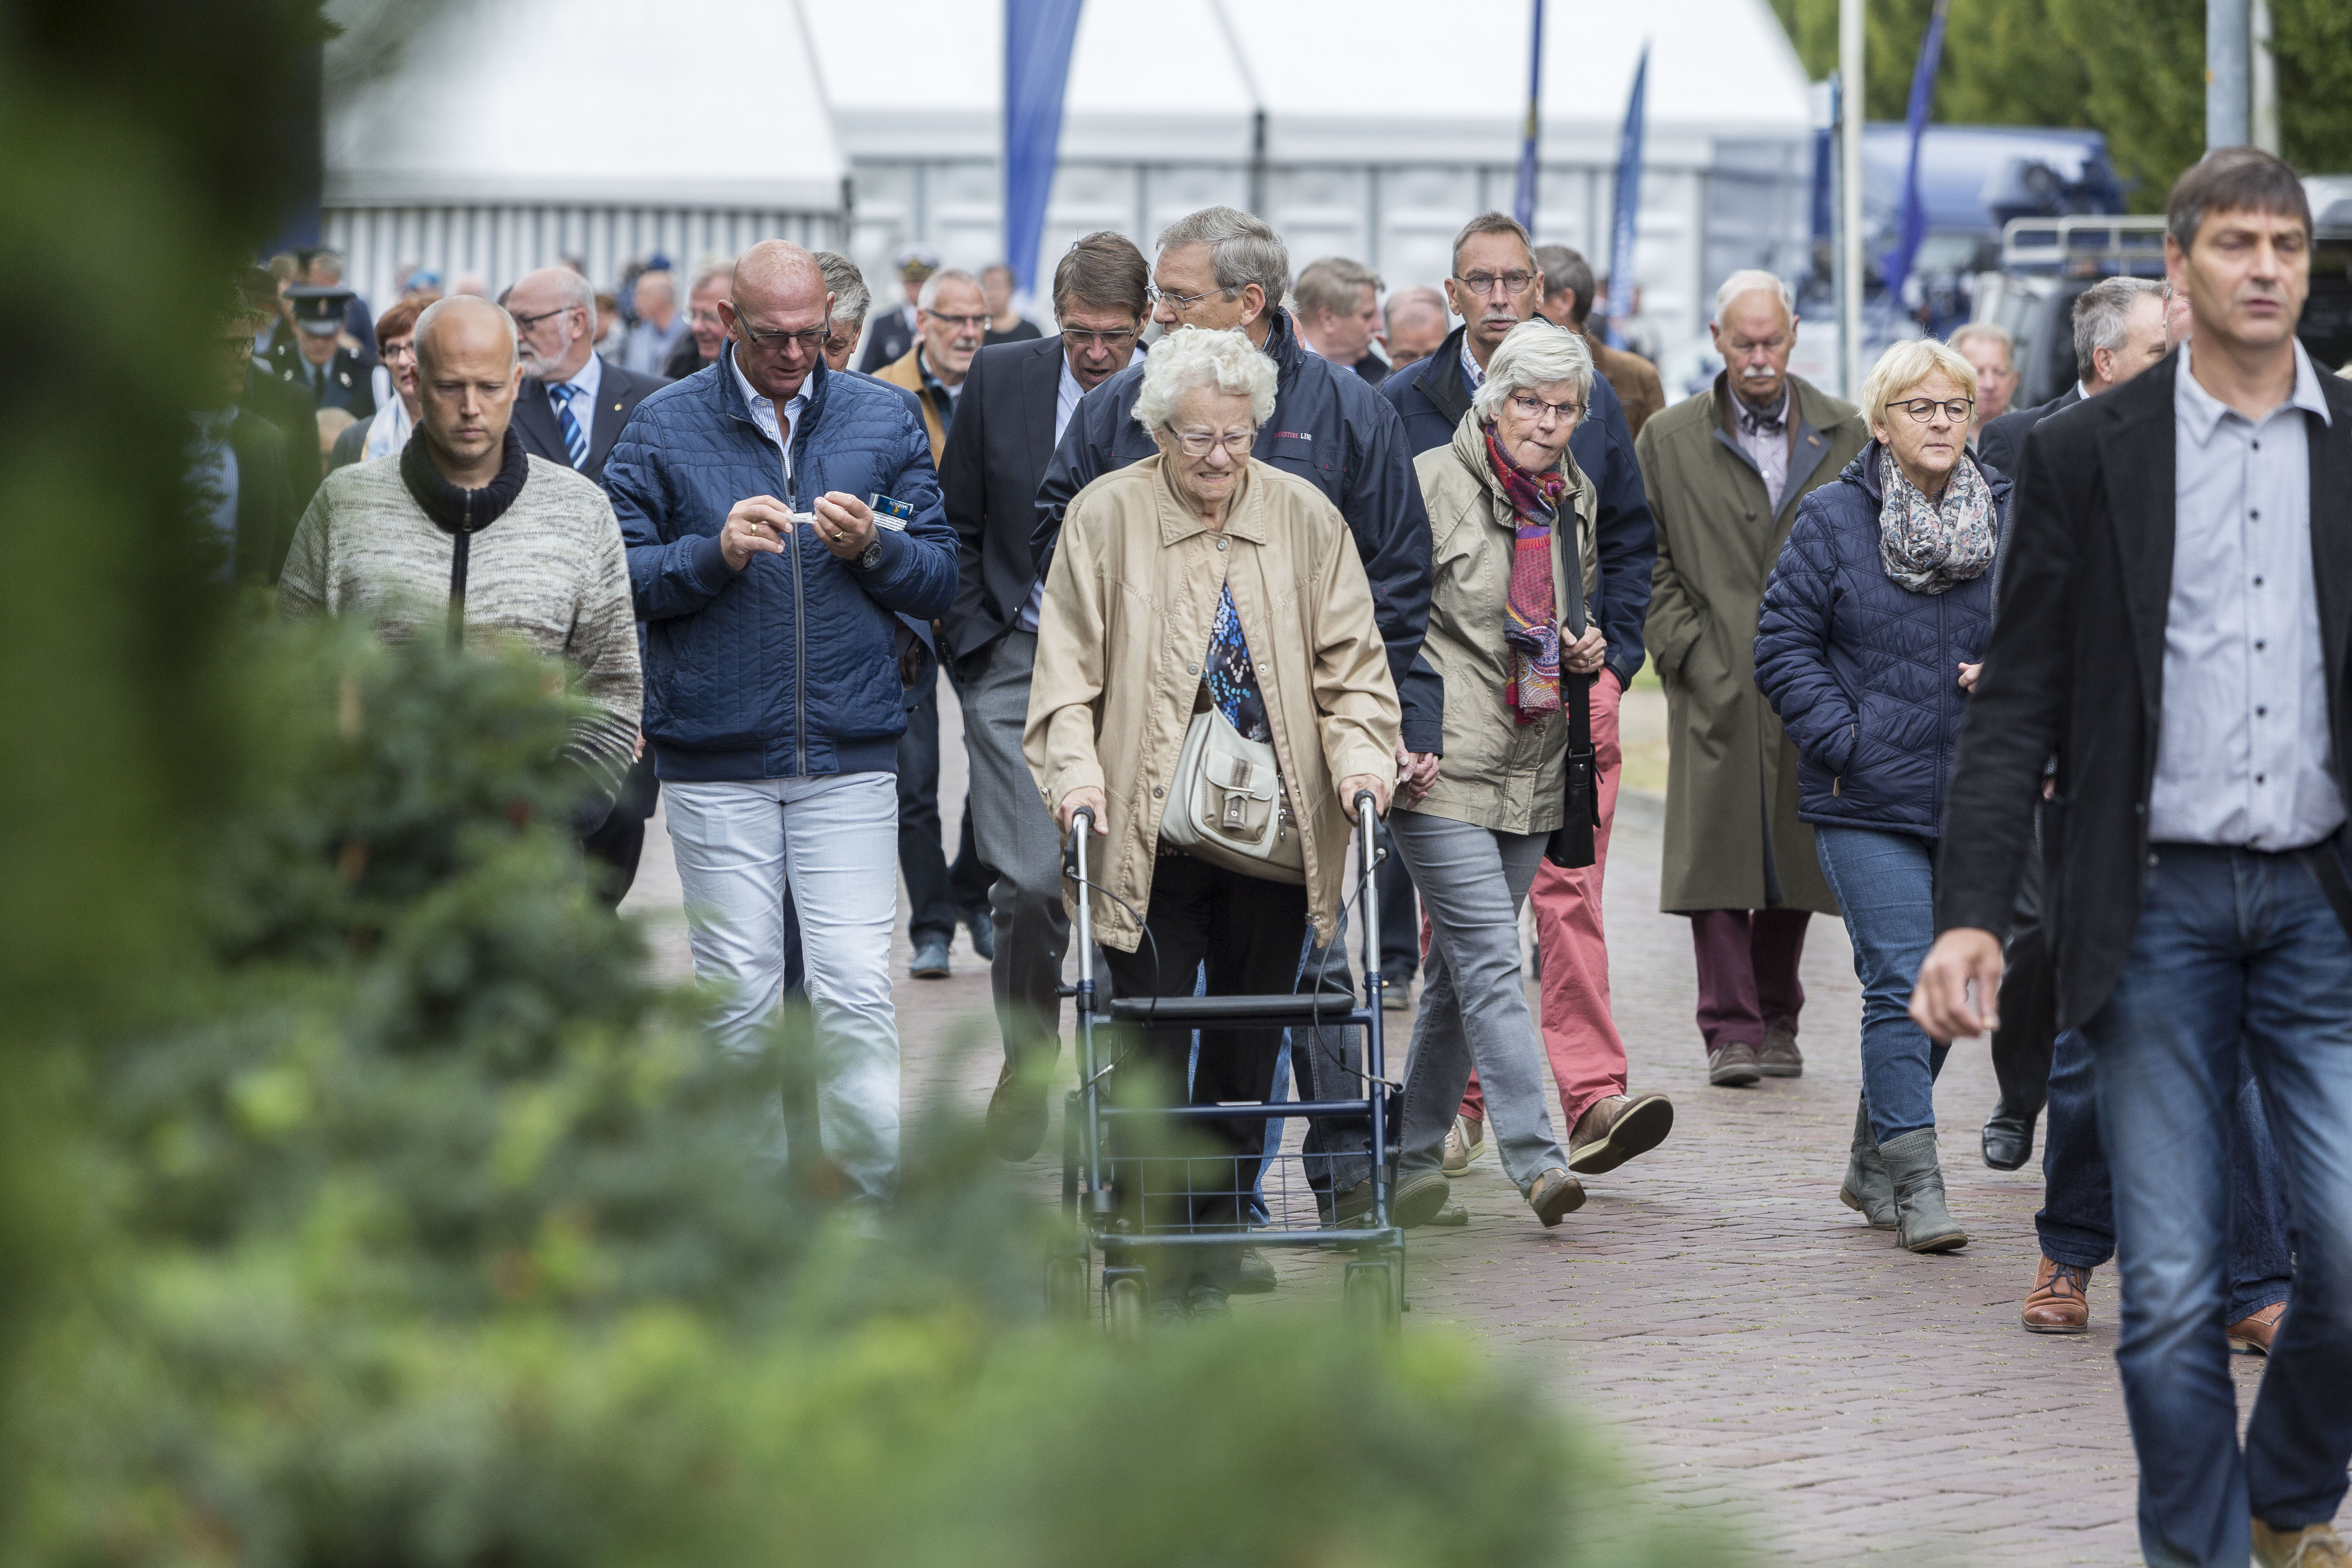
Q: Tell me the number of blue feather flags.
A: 4